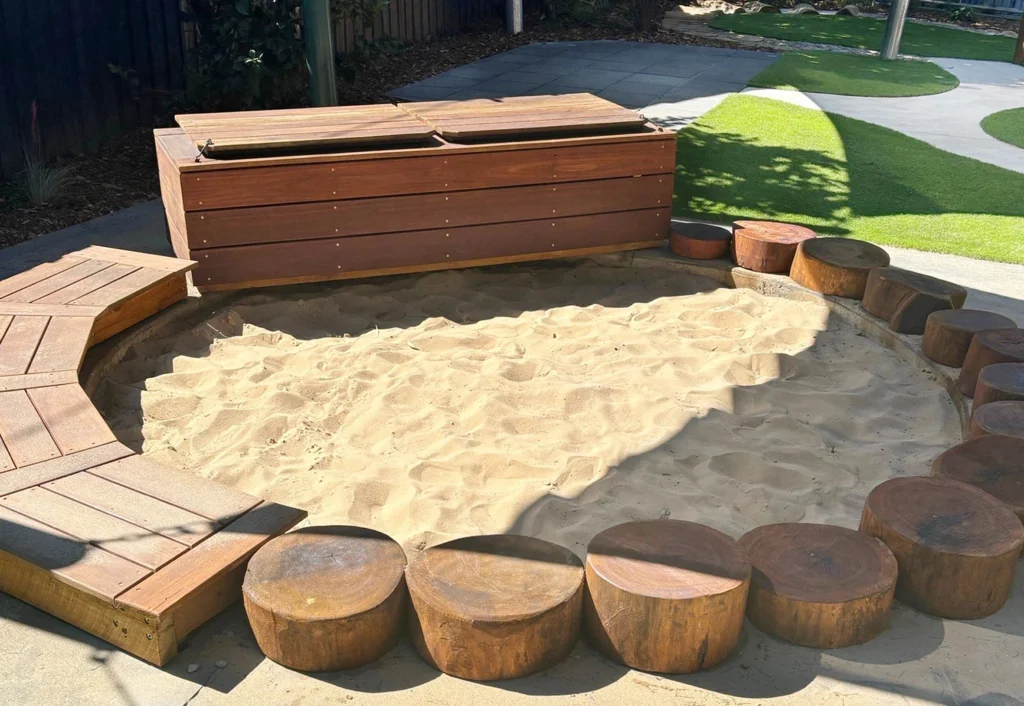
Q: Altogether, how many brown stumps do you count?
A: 14